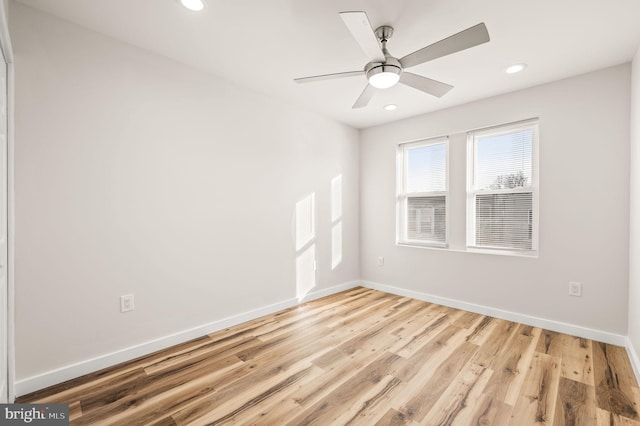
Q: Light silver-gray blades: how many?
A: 5